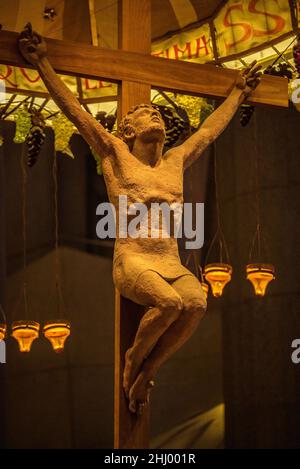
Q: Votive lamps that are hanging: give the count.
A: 6